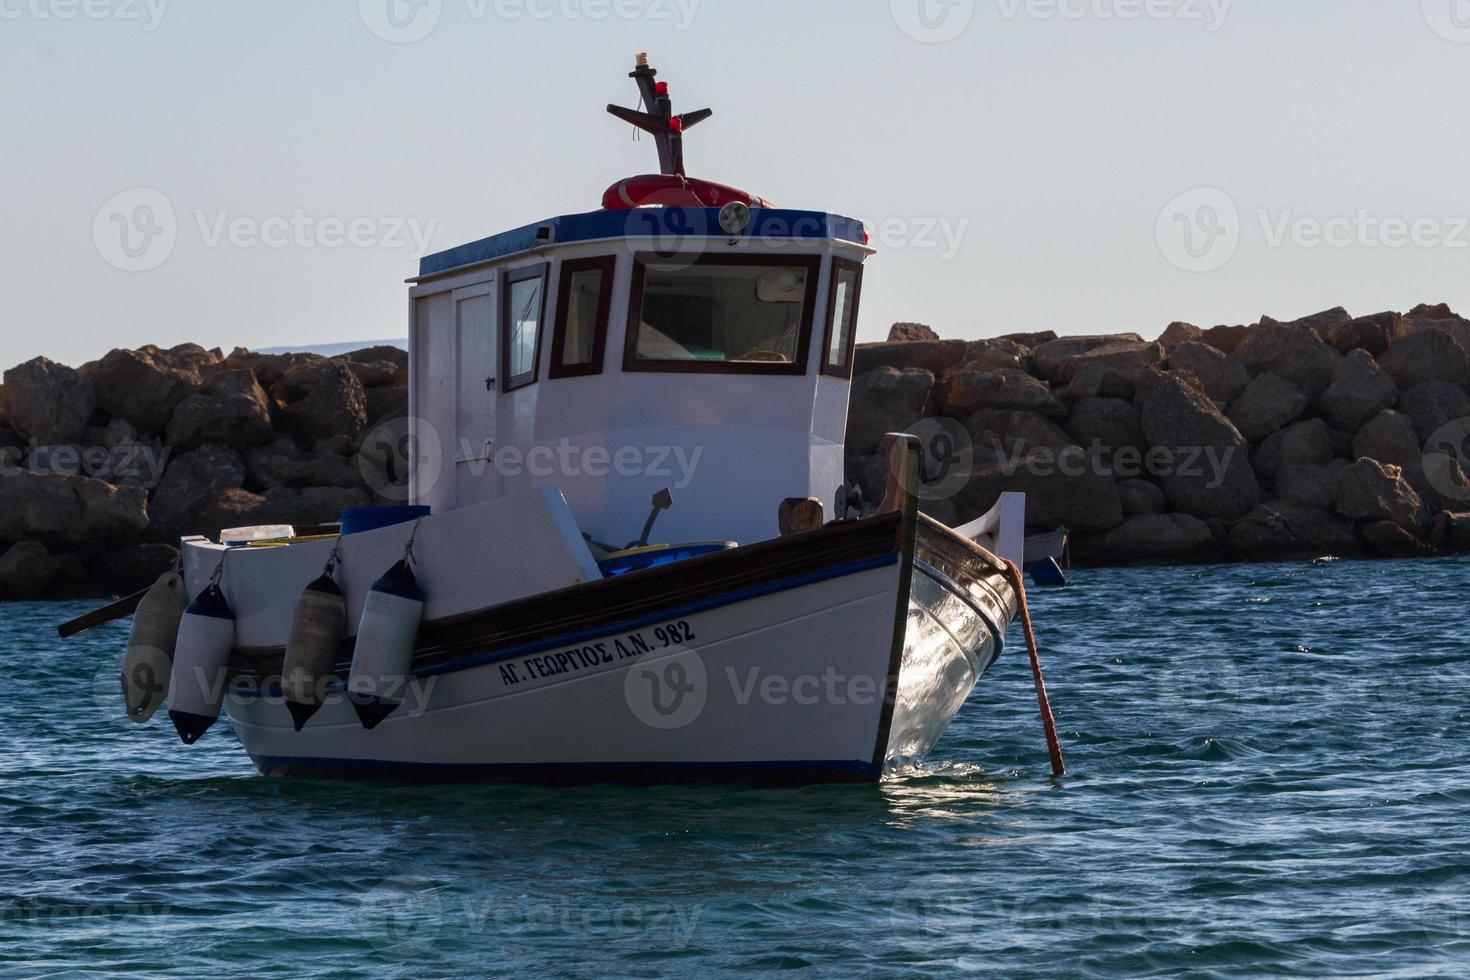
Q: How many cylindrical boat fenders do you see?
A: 4